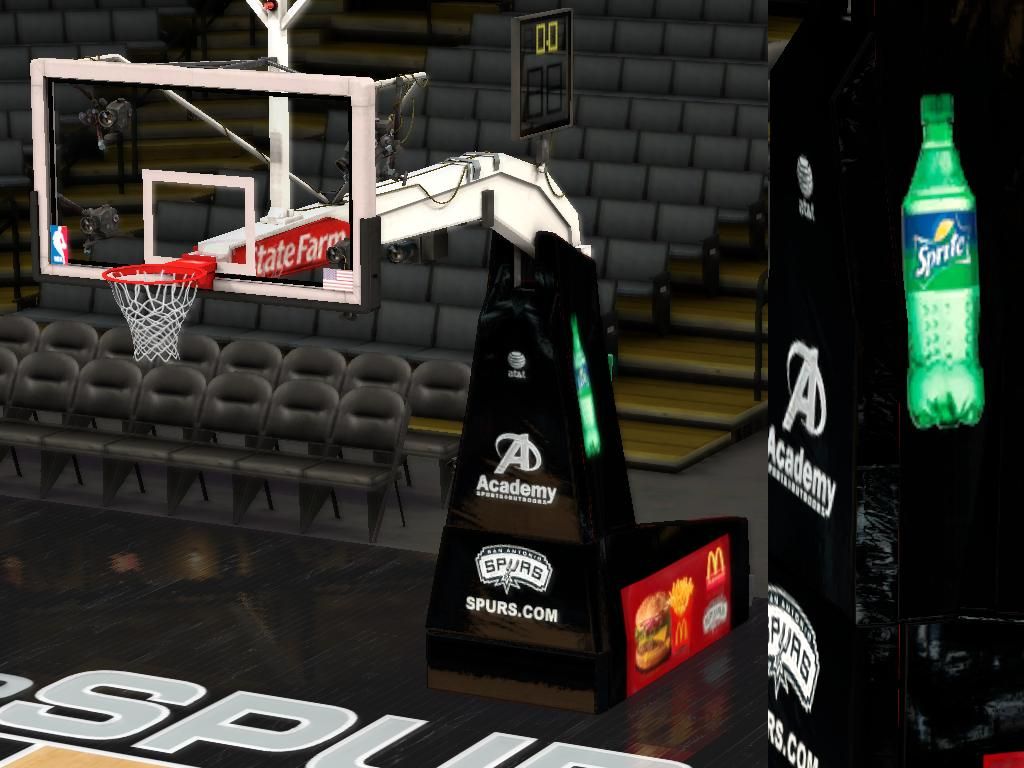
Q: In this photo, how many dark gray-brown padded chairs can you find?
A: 15